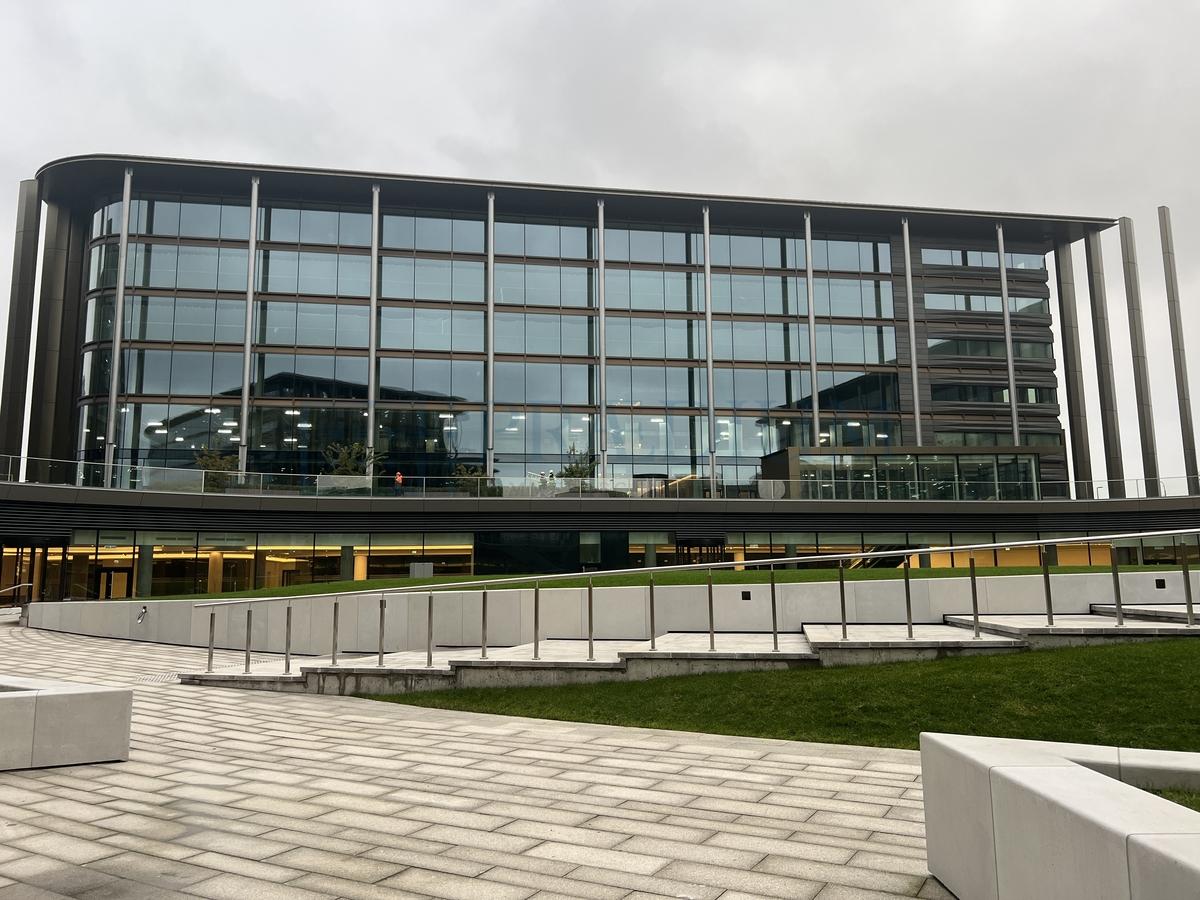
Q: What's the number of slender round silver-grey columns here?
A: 9